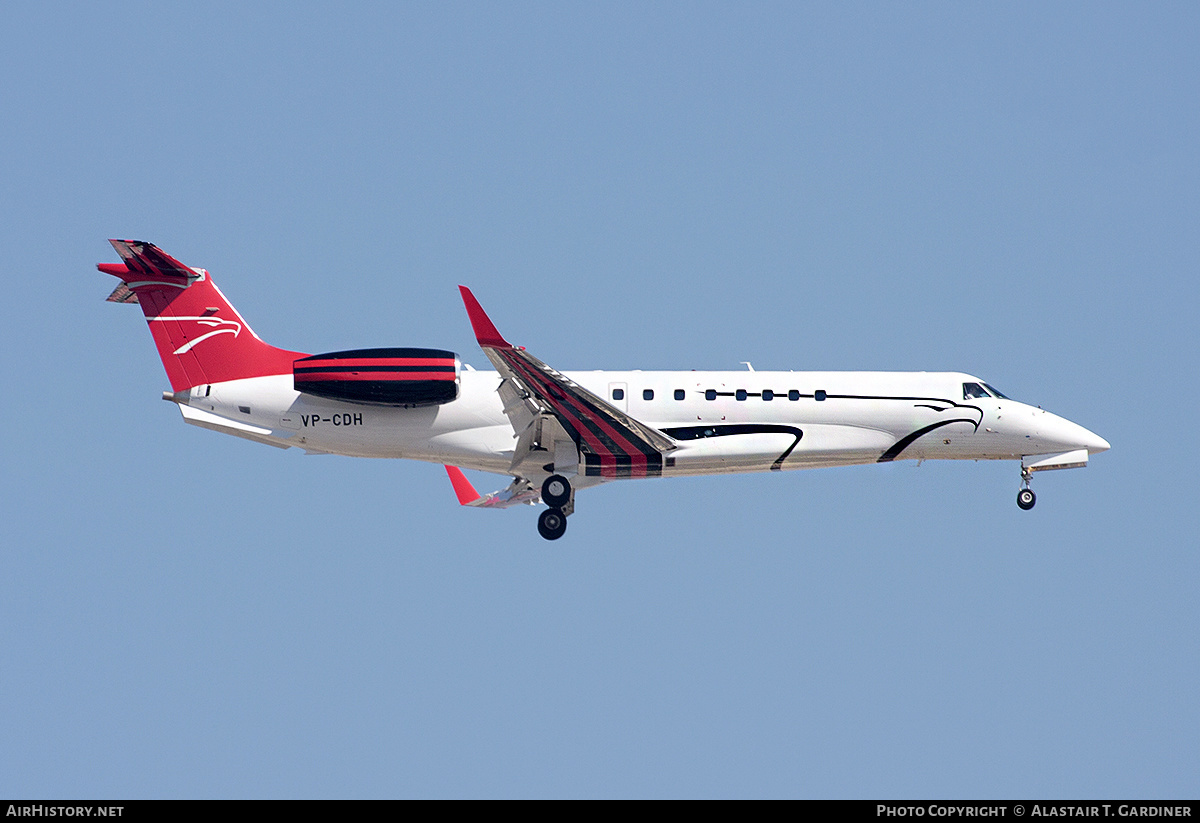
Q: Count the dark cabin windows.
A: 8